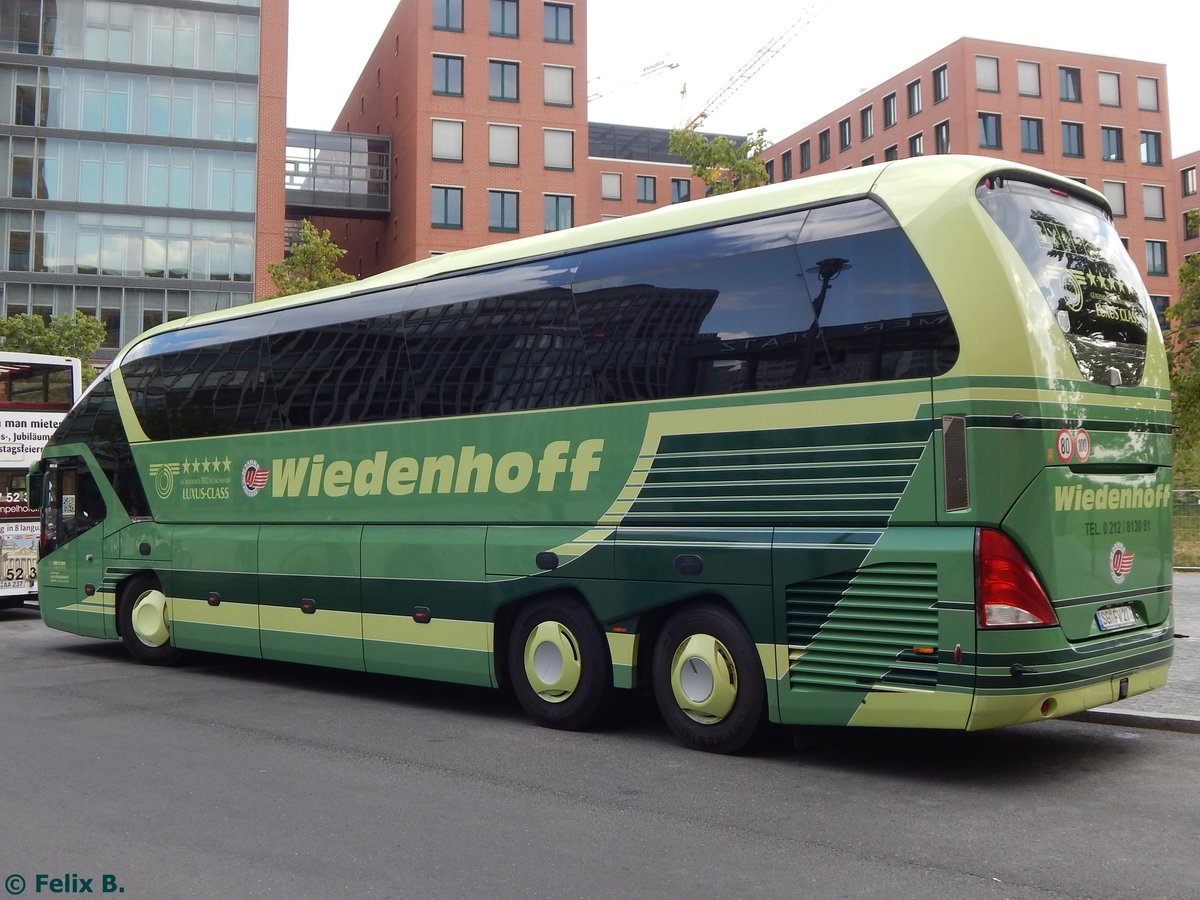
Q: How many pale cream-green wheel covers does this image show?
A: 3